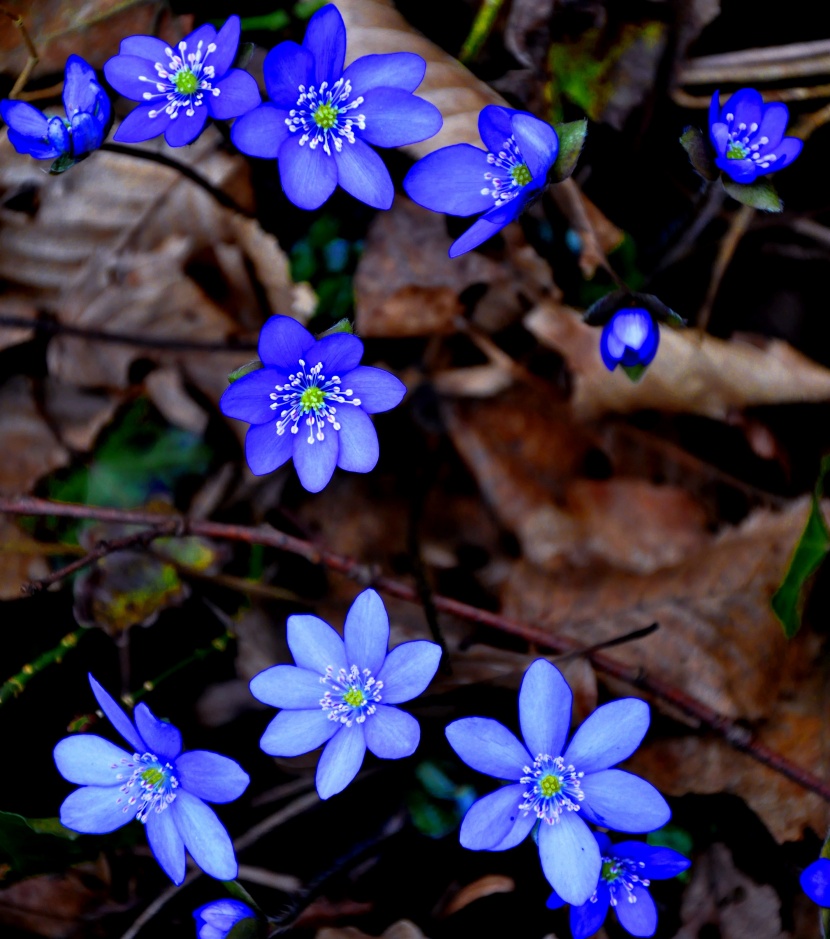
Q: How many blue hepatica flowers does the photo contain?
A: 13